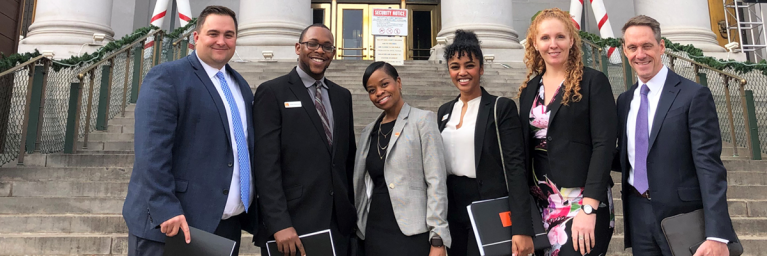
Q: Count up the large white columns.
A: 4